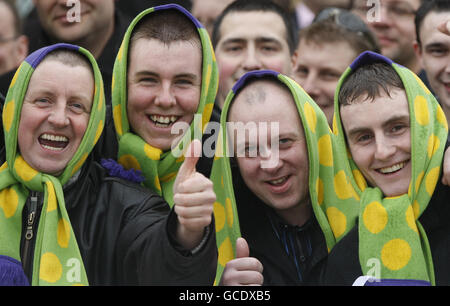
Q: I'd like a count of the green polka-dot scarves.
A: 4